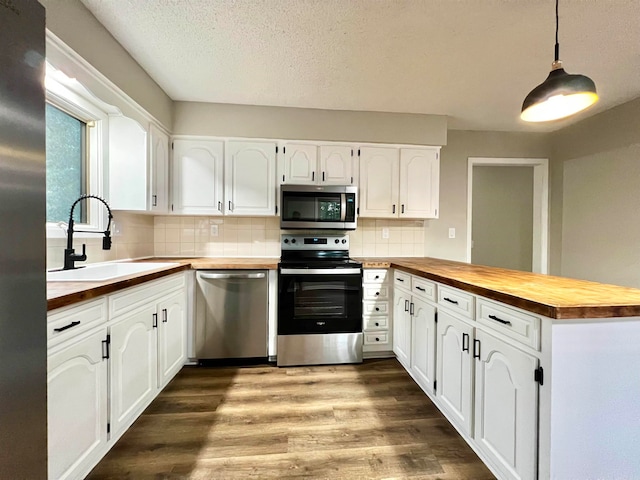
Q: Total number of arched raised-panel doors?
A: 14